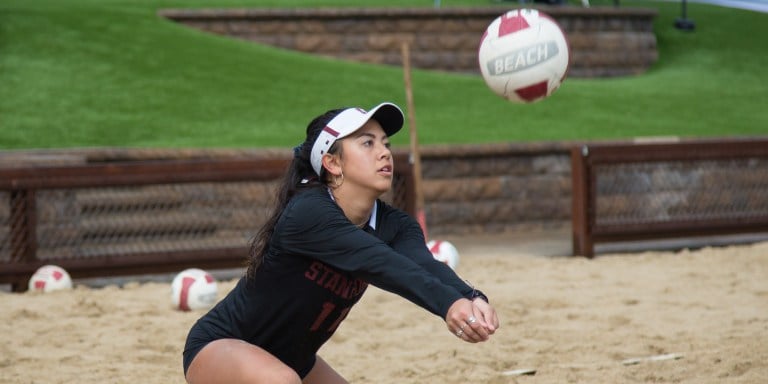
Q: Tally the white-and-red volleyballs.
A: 4